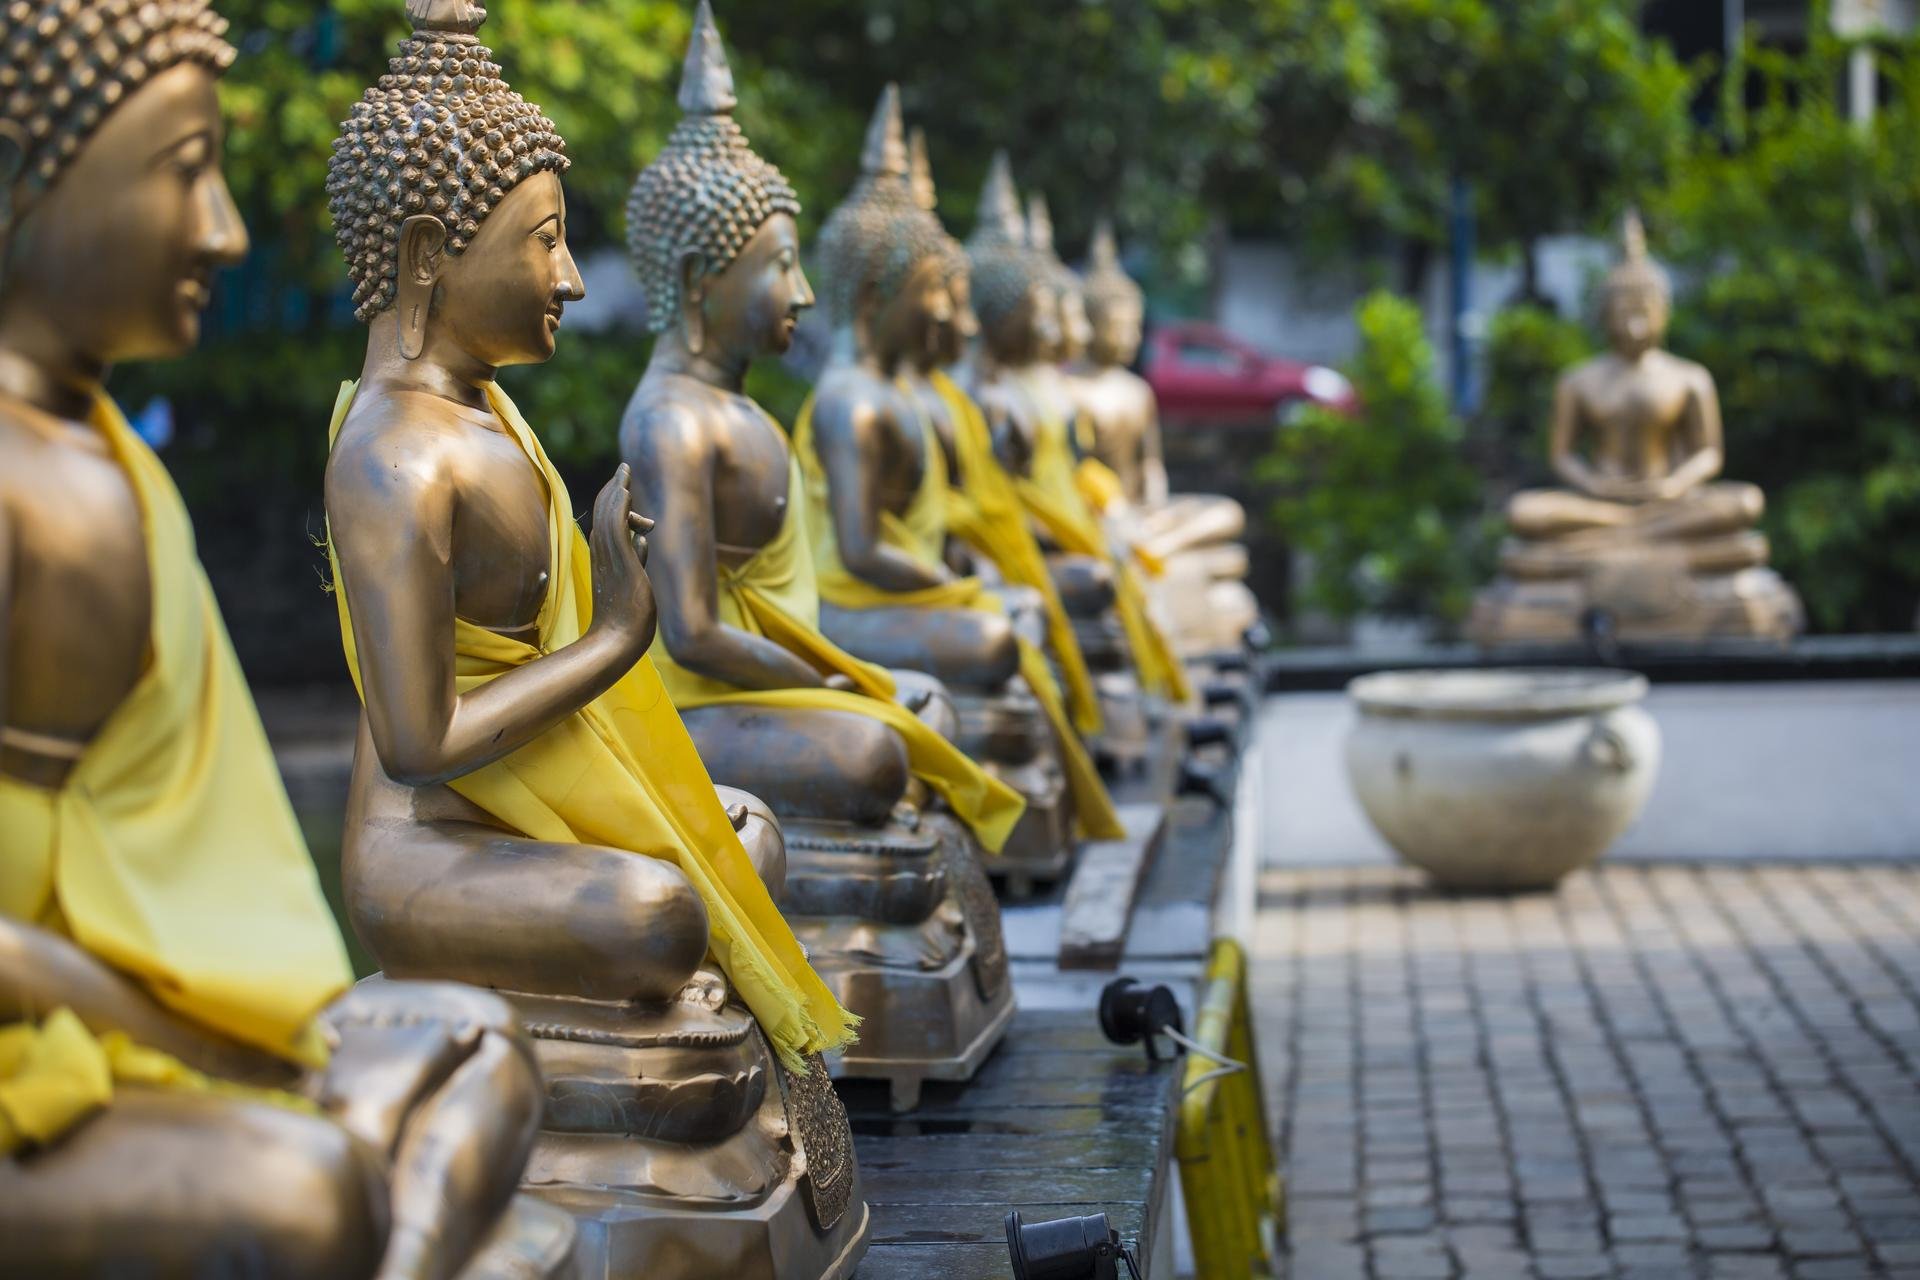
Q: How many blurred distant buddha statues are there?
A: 6